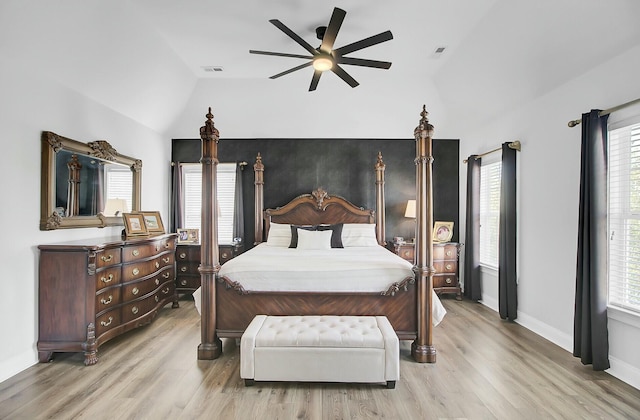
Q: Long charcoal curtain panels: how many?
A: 5